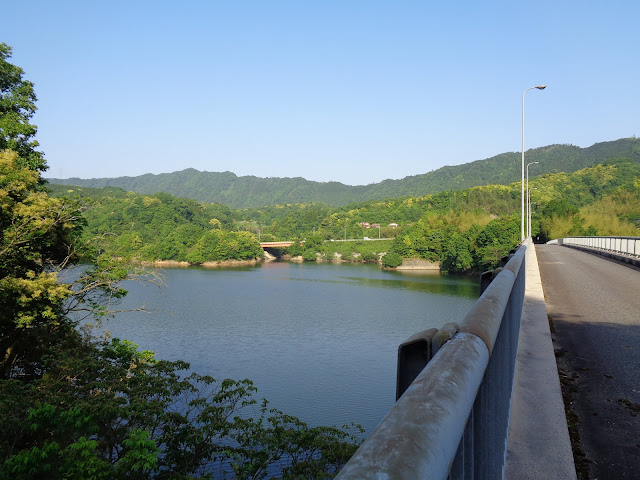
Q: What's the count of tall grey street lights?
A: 3